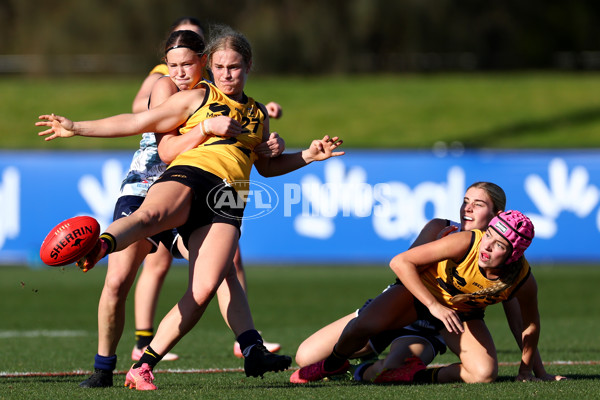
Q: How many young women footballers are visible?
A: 5